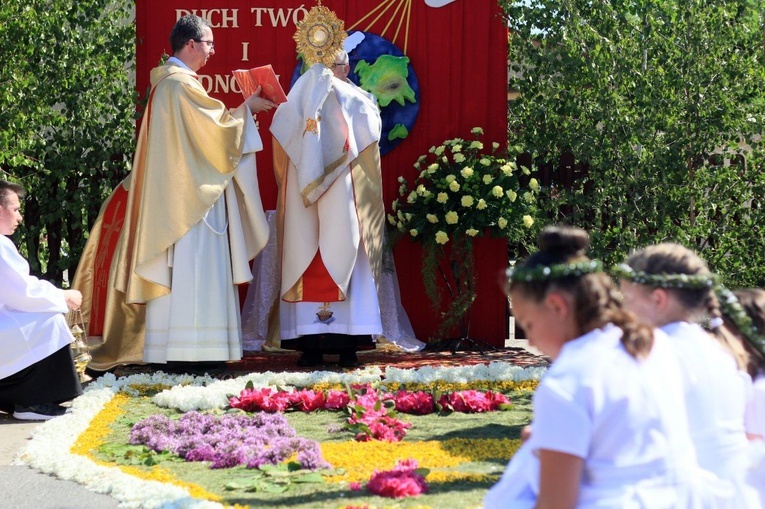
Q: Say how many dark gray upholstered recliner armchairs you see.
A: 0